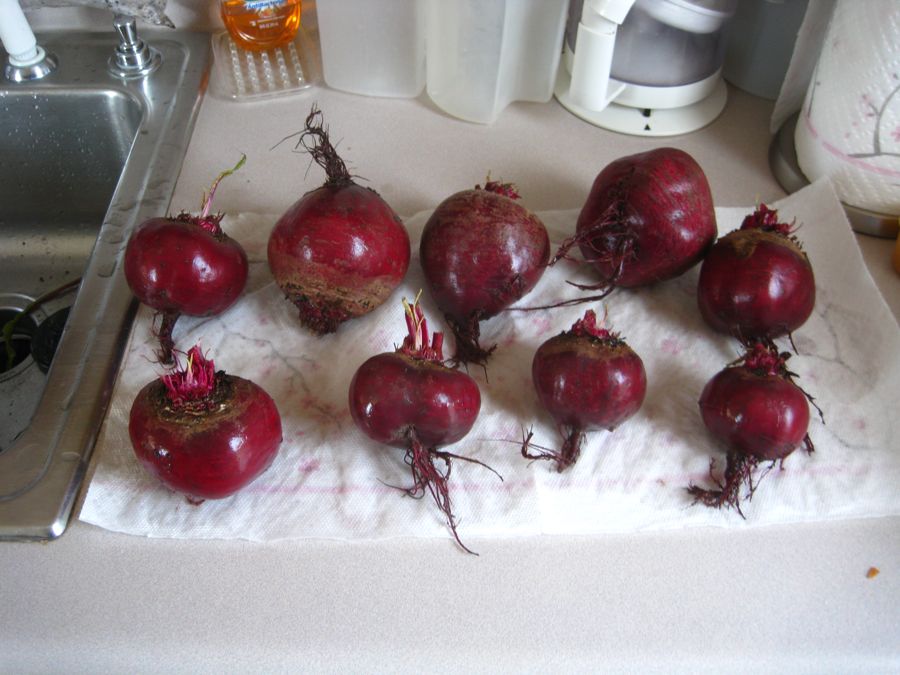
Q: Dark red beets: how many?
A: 9